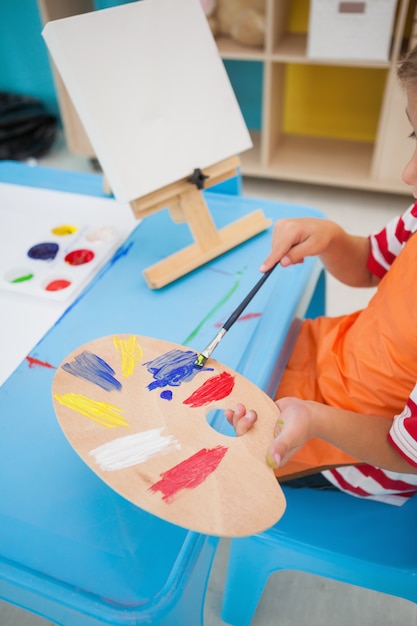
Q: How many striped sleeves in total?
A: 2